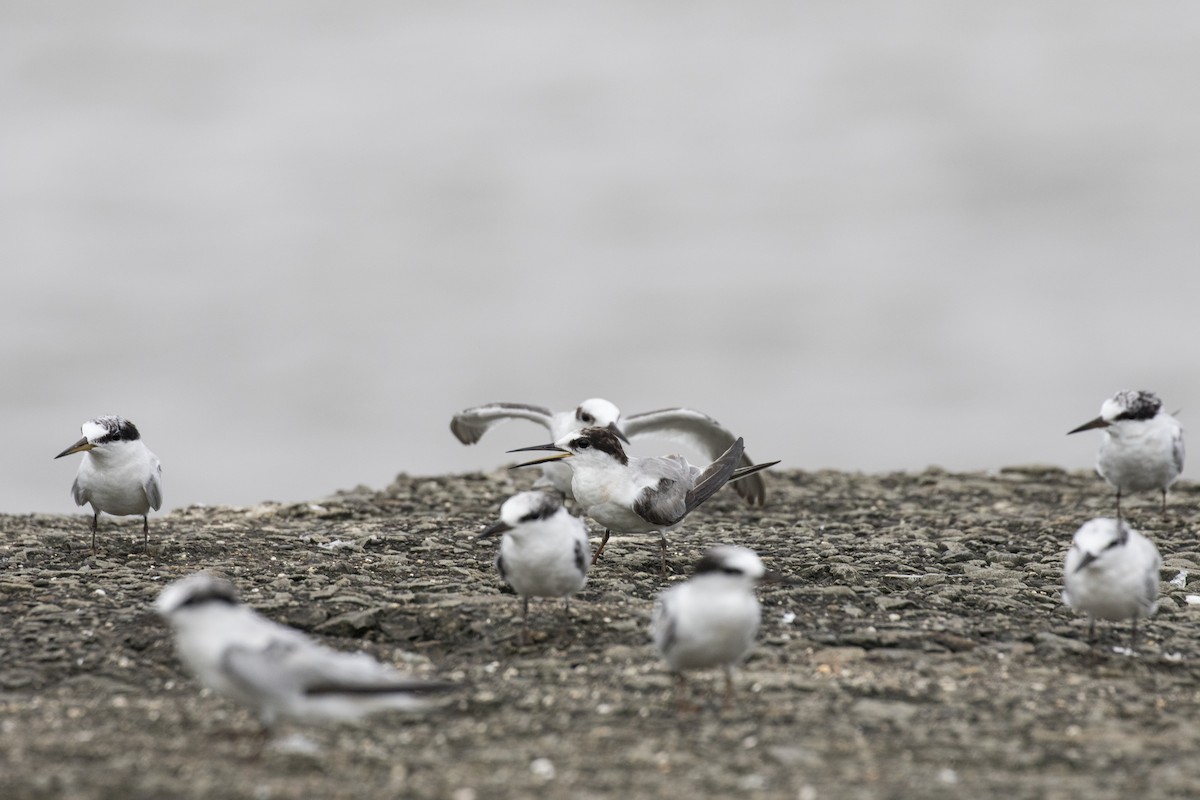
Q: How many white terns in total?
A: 8